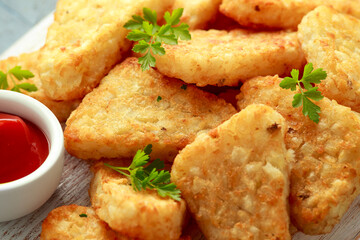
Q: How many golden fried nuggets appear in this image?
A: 11